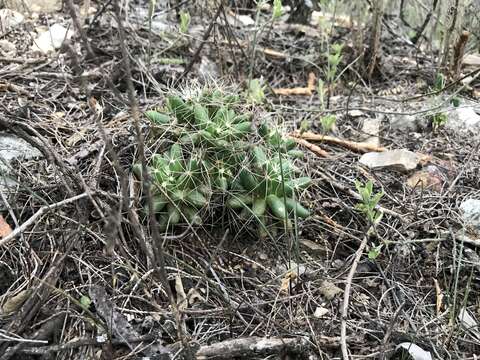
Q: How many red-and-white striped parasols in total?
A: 0